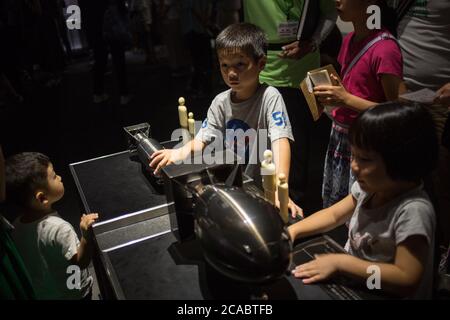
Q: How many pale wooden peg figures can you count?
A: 4